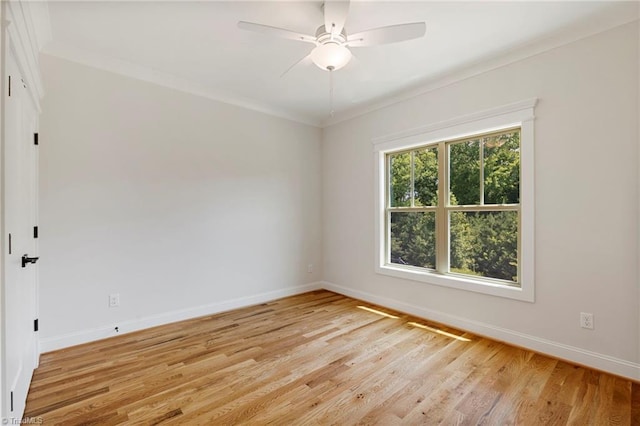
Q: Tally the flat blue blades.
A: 0